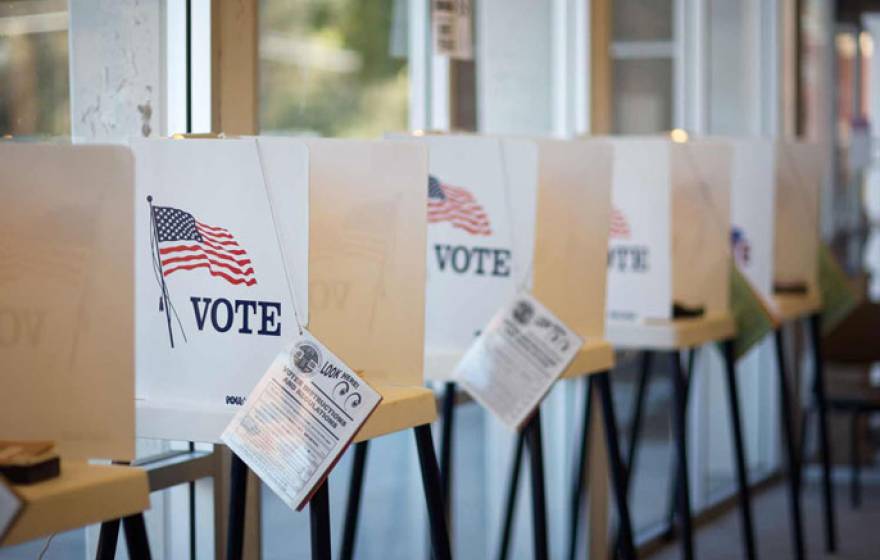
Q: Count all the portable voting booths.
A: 5